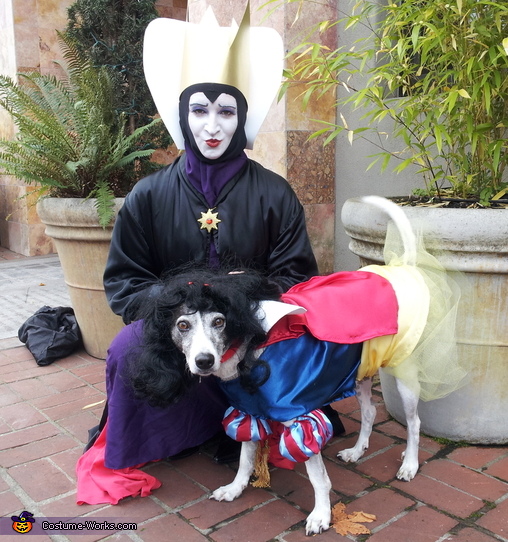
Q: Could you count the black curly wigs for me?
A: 1